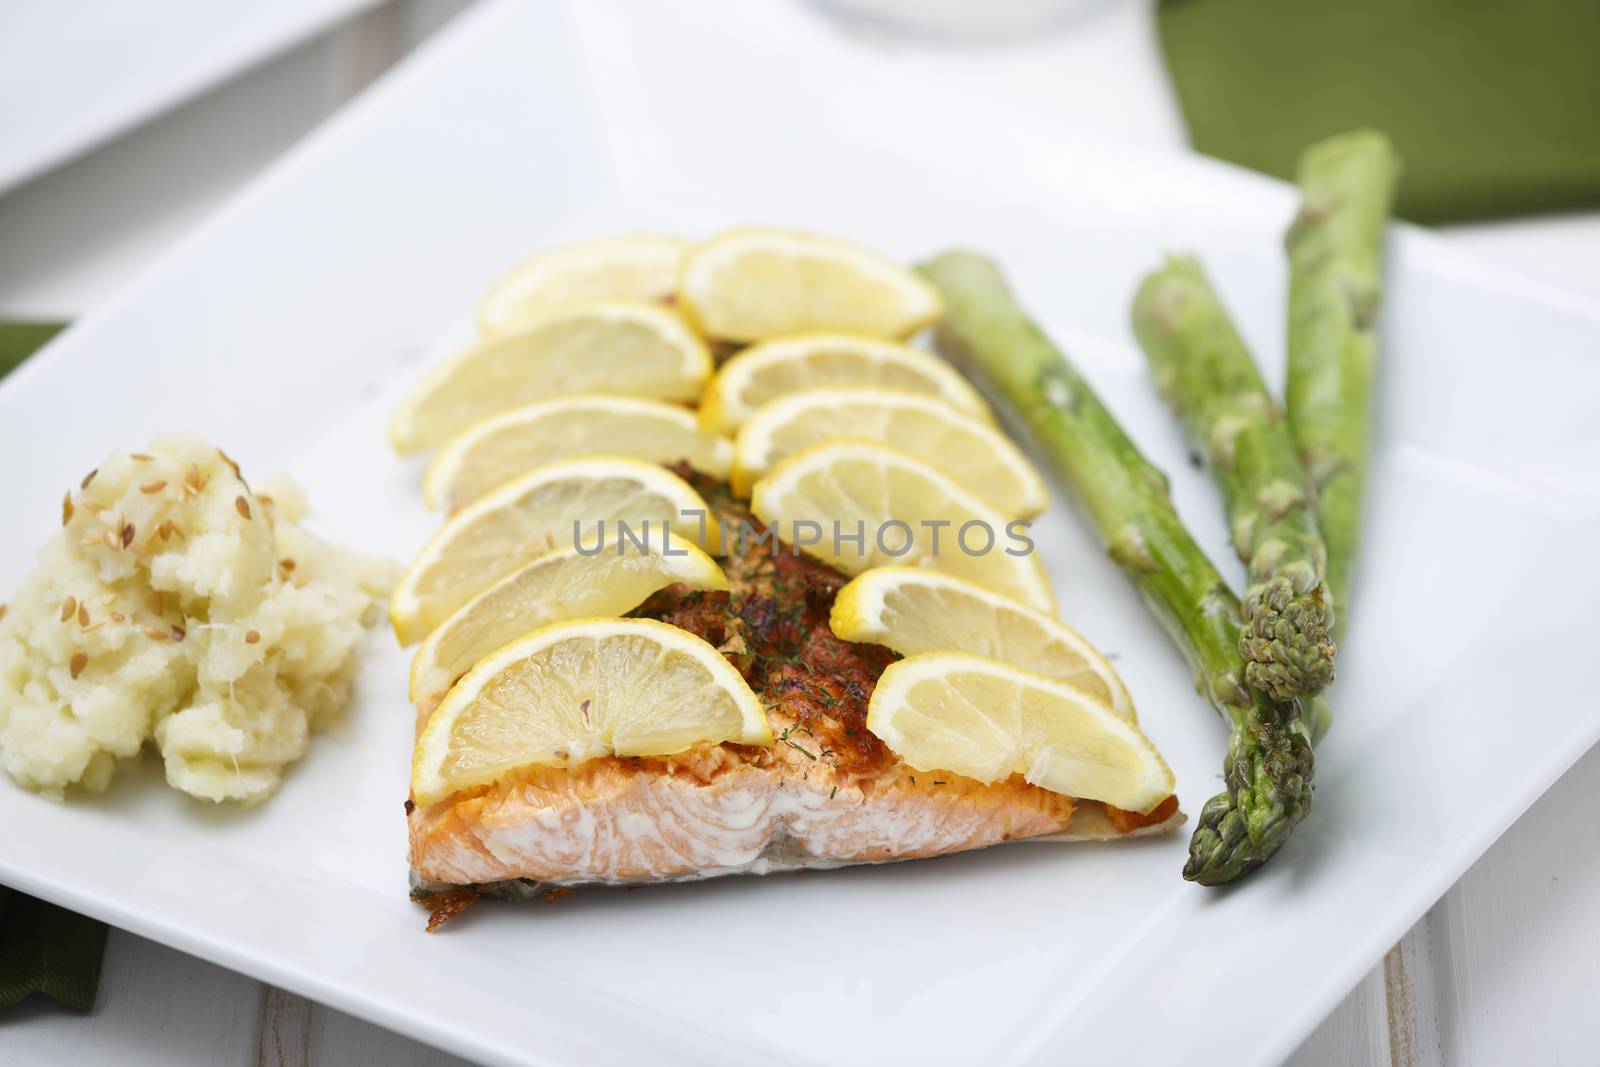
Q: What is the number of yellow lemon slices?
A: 12